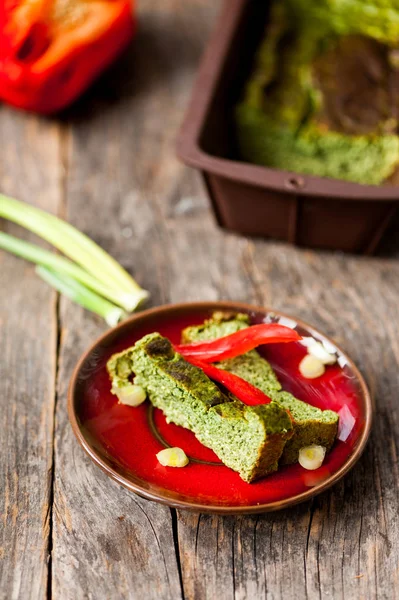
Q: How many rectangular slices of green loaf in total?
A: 2